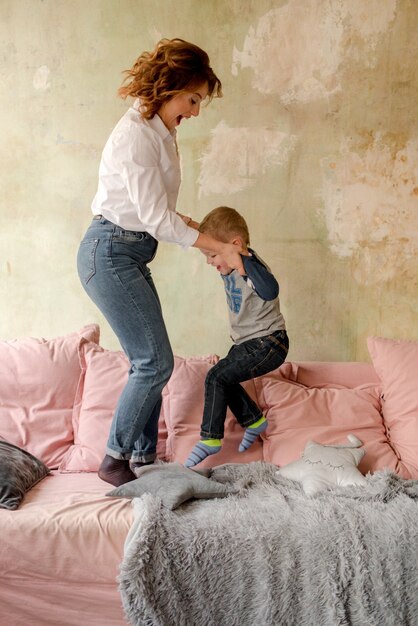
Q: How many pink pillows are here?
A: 5